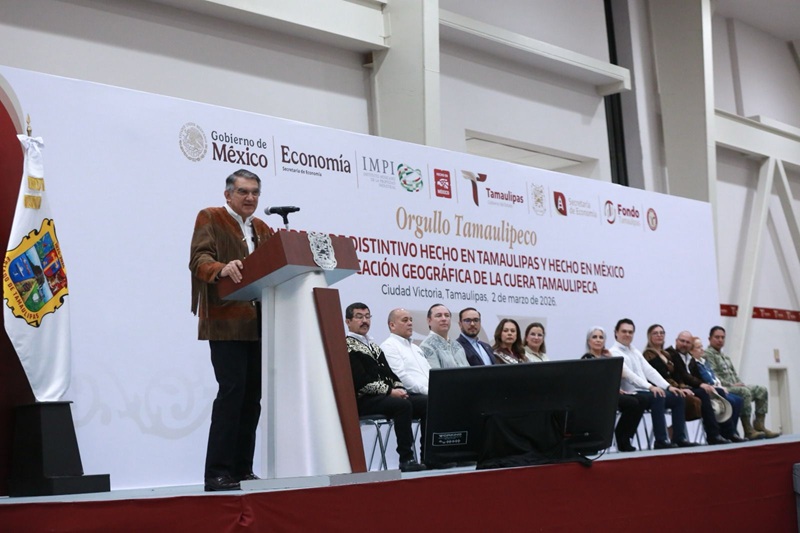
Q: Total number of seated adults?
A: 12